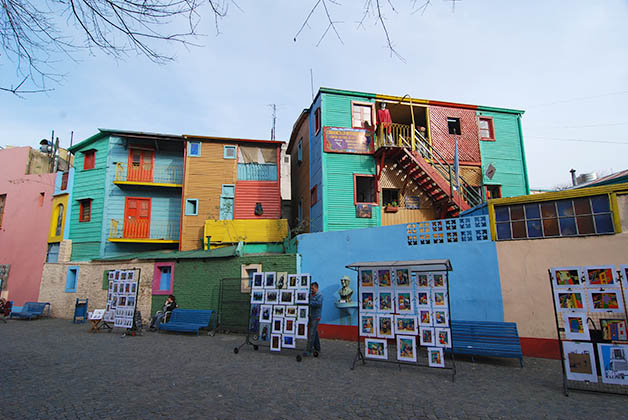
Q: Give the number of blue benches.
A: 3